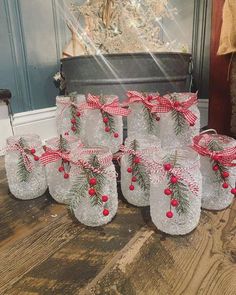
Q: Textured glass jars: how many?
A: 10